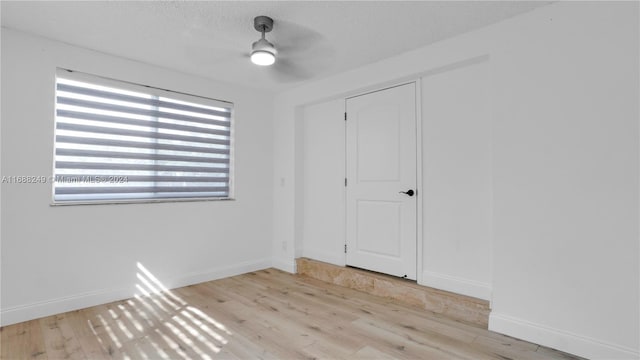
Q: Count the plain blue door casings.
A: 0